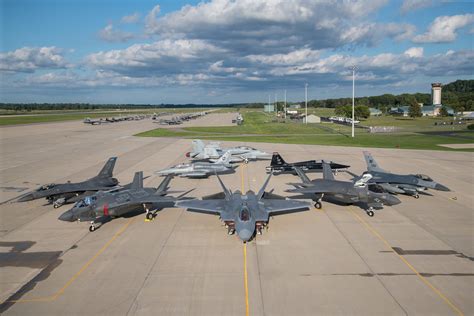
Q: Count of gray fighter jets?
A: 7